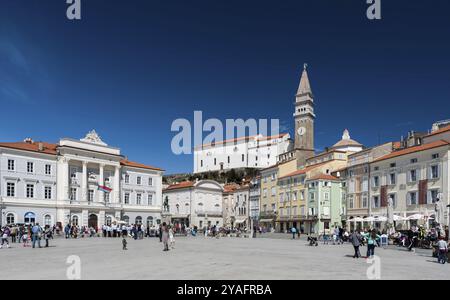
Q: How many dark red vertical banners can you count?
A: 2